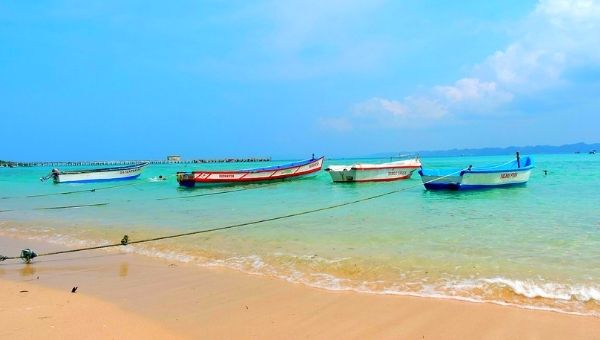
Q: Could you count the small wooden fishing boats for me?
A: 4